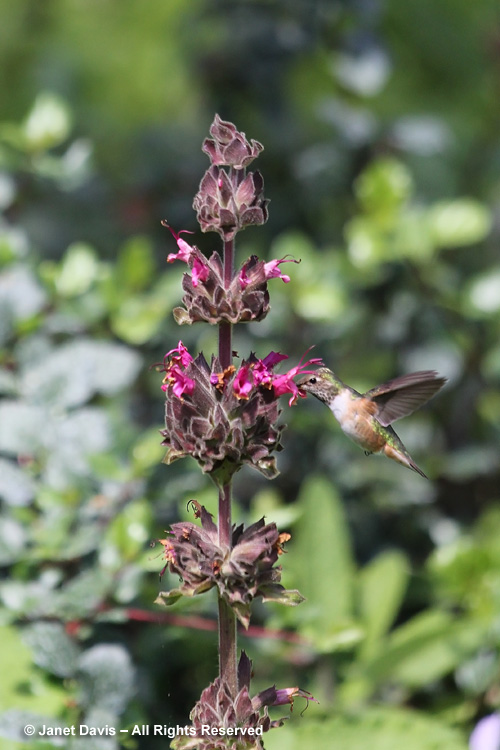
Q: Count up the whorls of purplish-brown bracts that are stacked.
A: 6